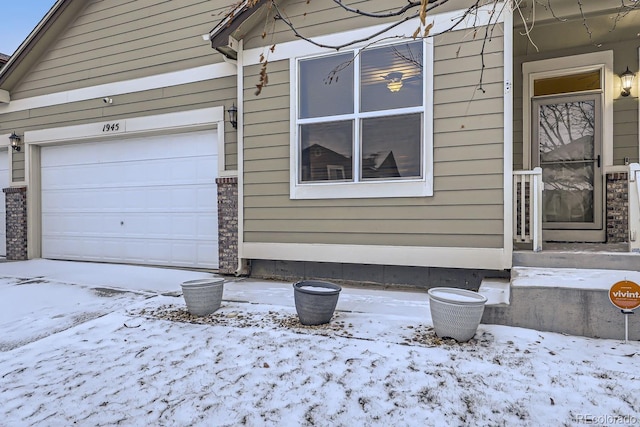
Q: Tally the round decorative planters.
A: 3